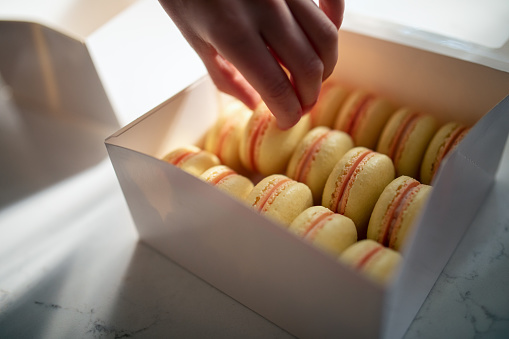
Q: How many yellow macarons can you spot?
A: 14